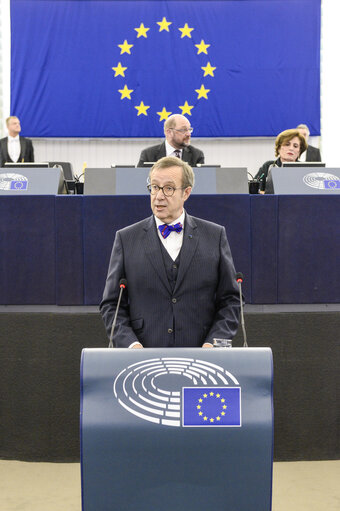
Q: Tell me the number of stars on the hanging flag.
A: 12